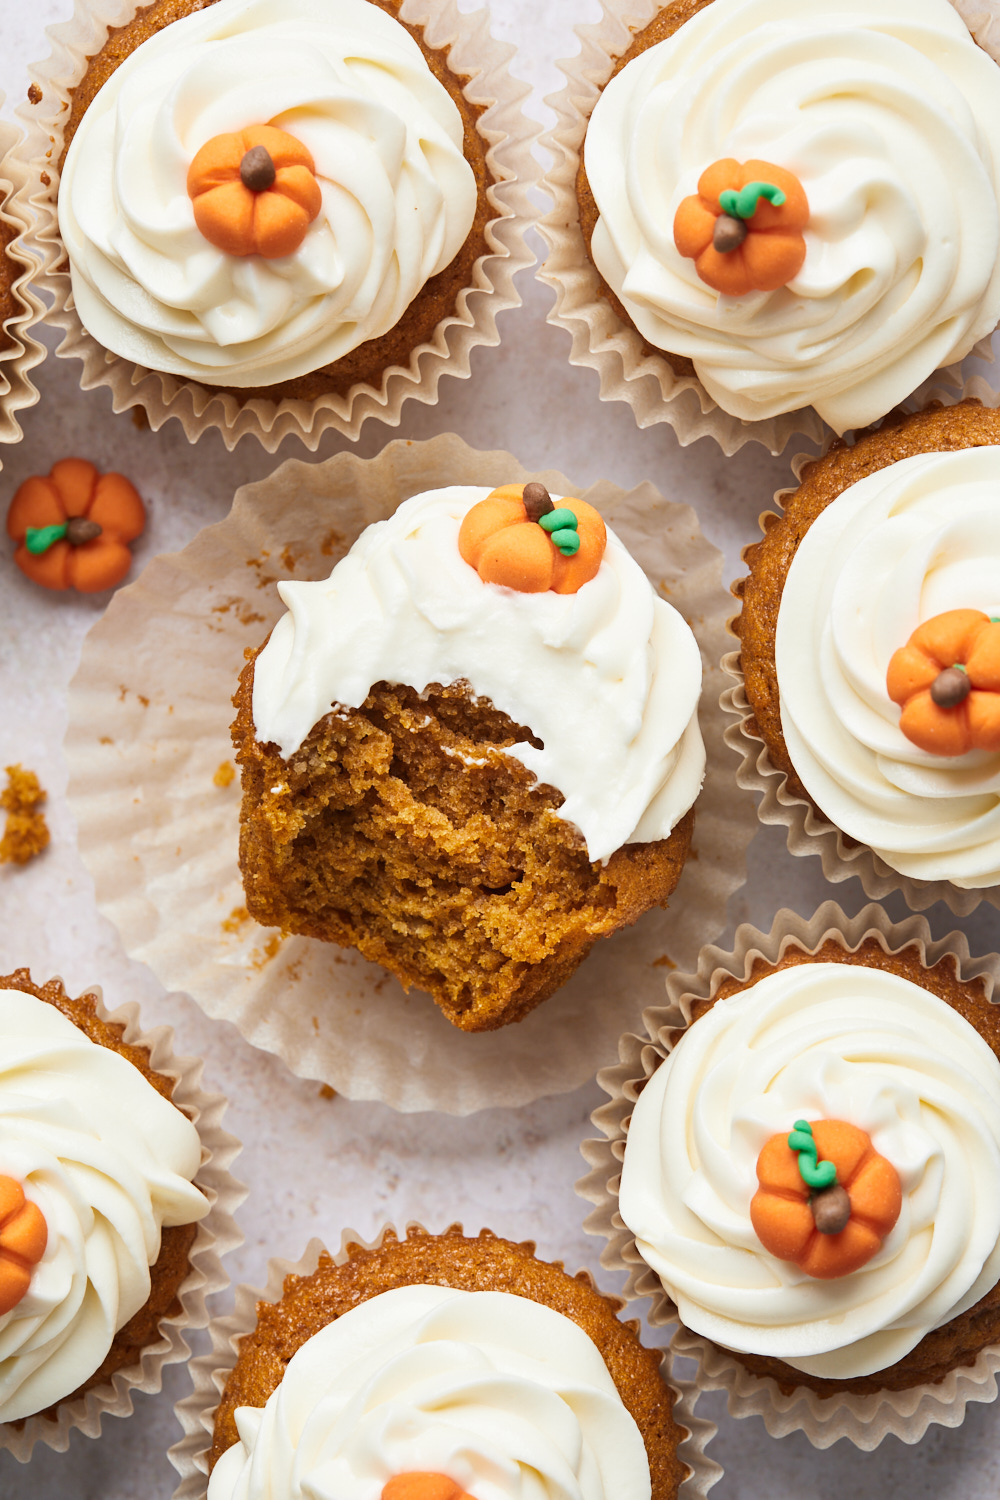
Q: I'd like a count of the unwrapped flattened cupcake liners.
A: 1